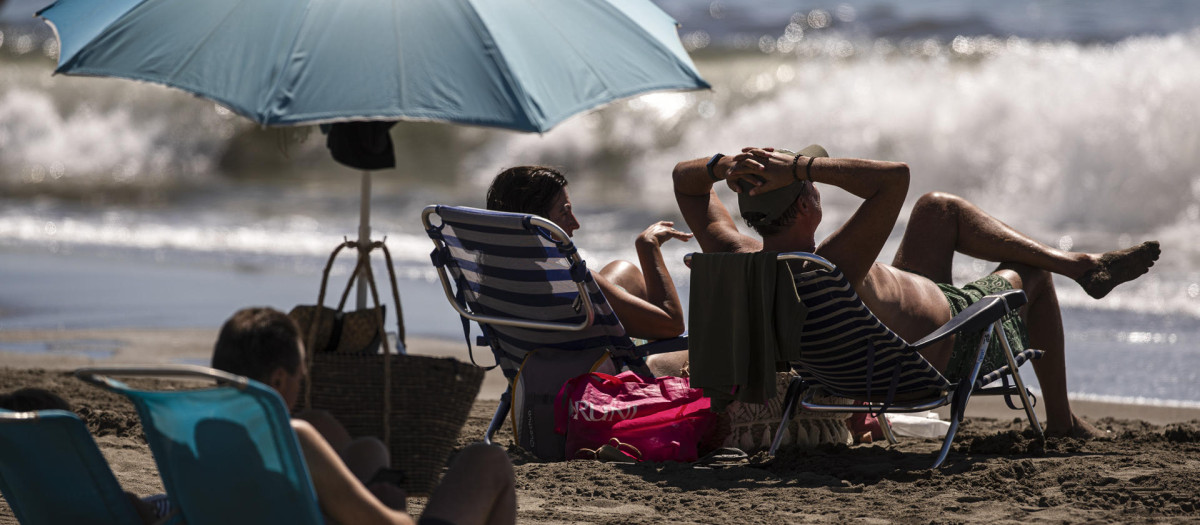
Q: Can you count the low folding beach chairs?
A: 4